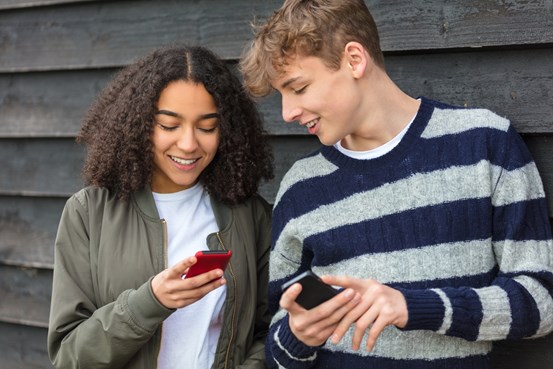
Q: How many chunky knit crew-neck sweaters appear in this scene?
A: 1